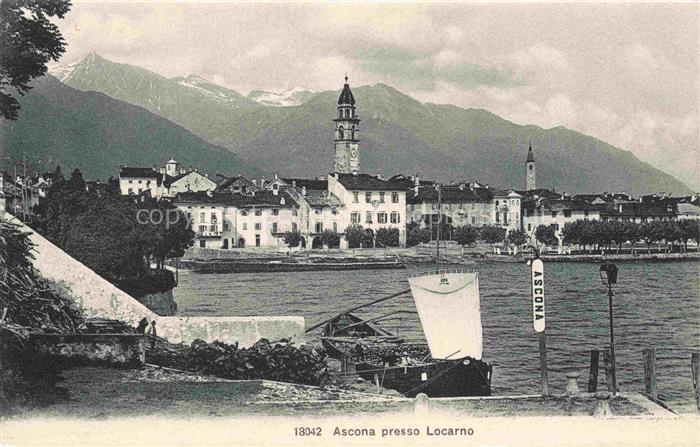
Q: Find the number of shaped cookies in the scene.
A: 0